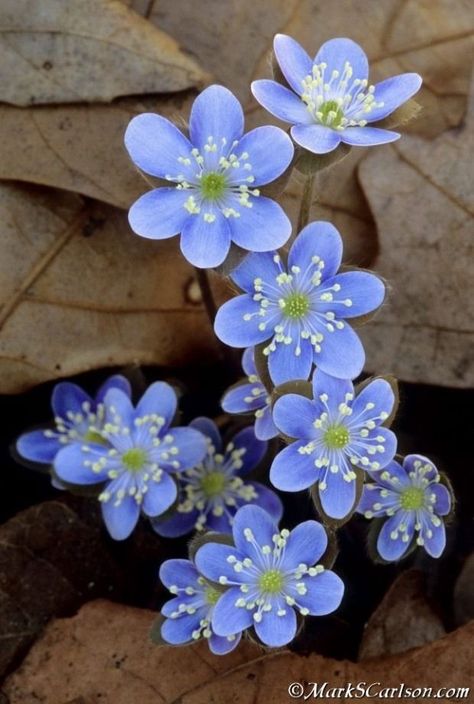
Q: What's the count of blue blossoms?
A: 11